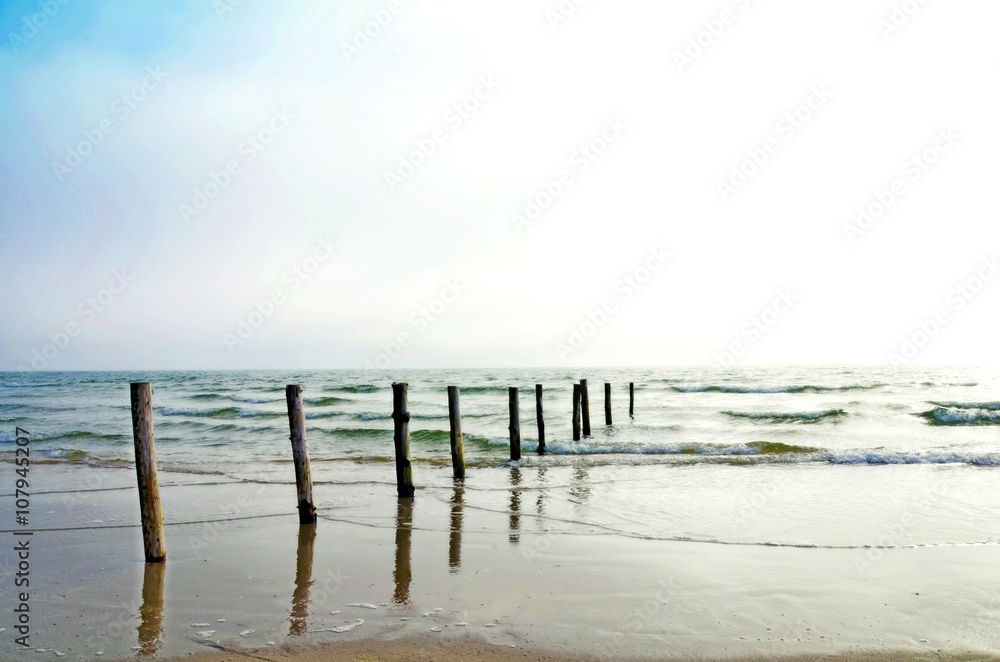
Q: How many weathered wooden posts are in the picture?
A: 10